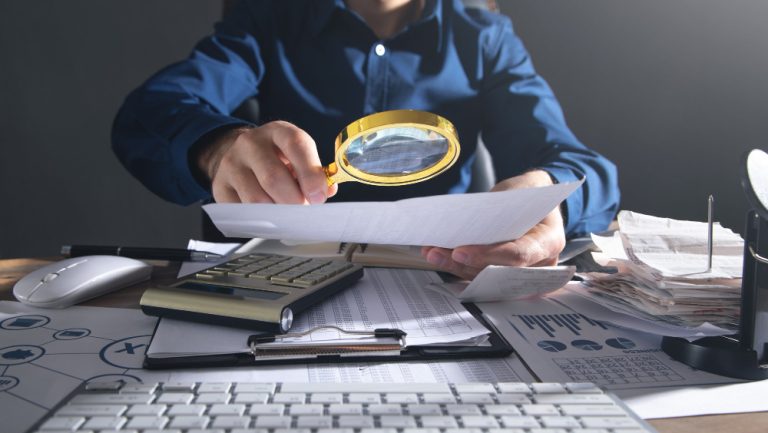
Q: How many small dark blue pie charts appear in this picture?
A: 3